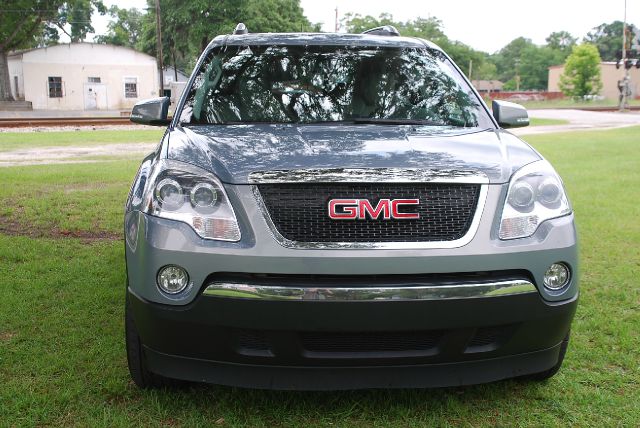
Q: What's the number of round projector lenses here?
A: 4